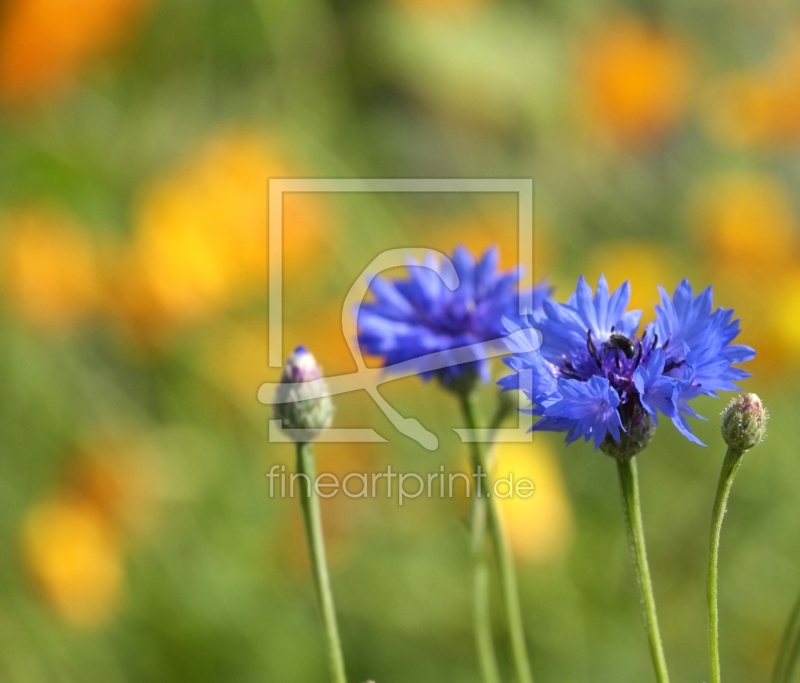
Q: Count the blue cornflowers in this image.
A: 2